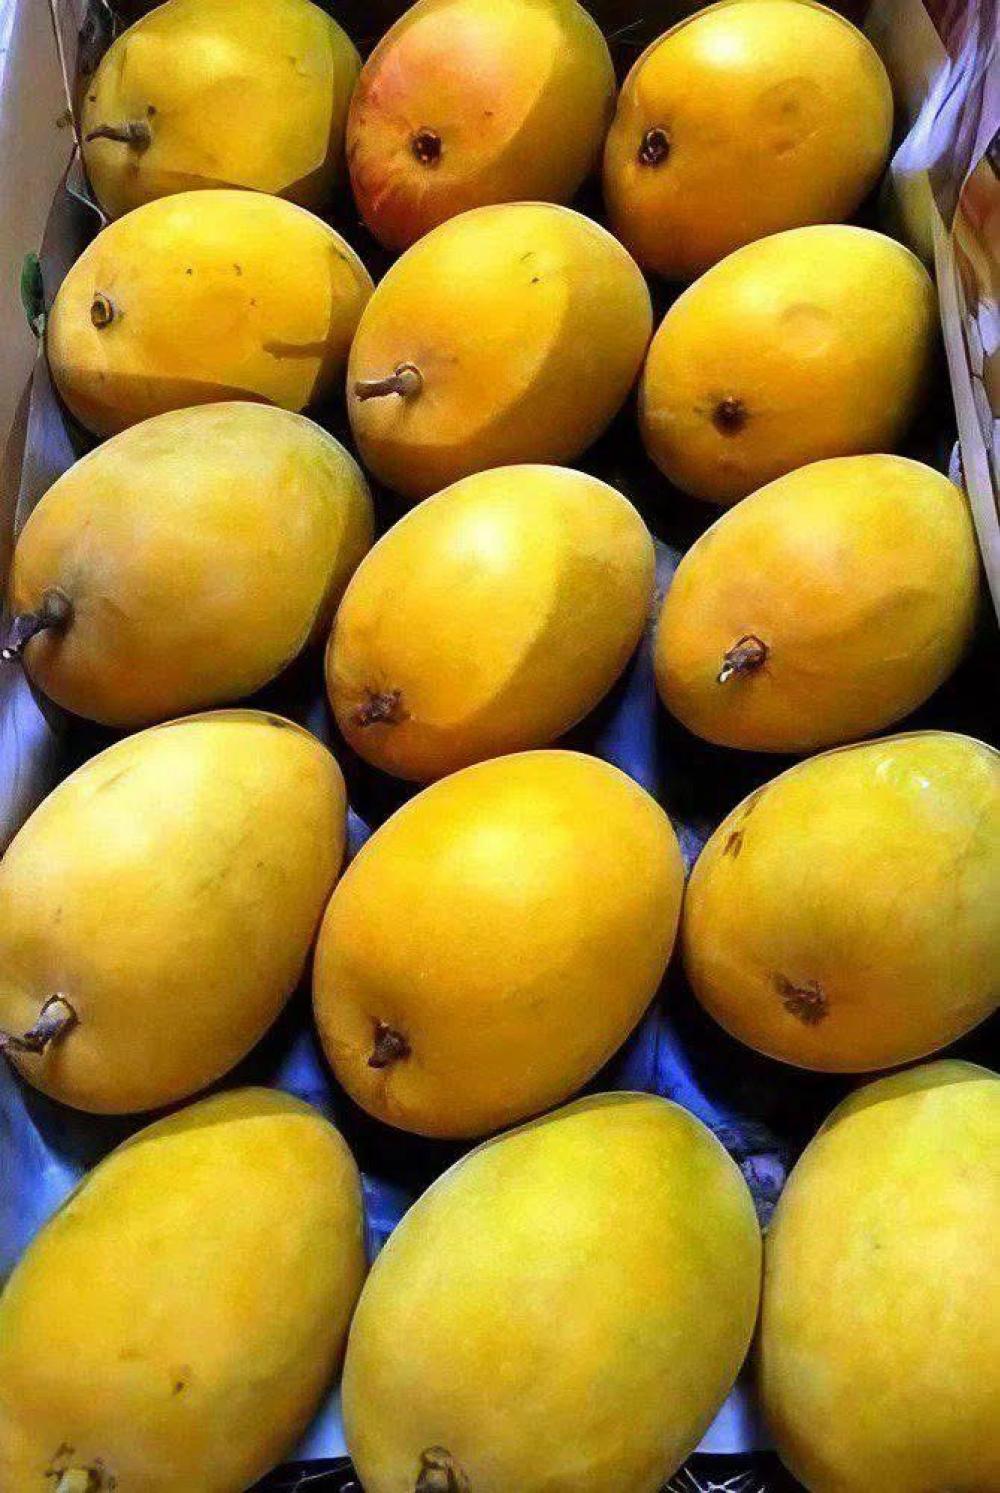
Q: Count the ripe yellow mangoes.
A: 15